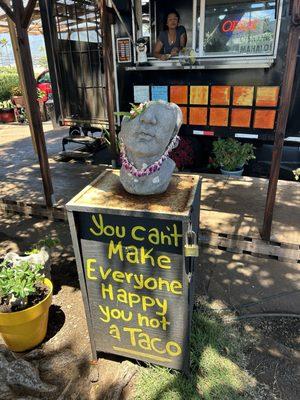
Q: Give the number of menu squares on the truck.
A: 12